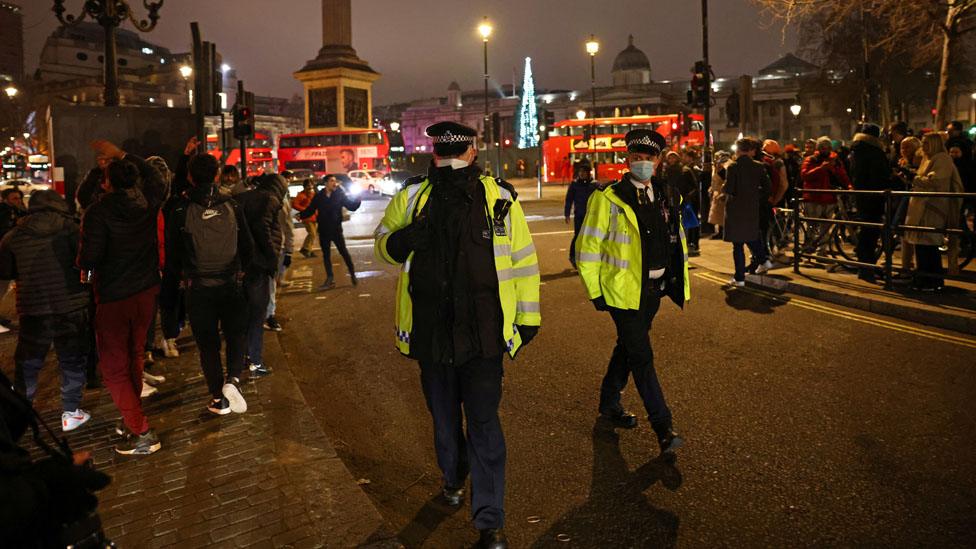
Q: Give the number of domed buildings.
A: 1